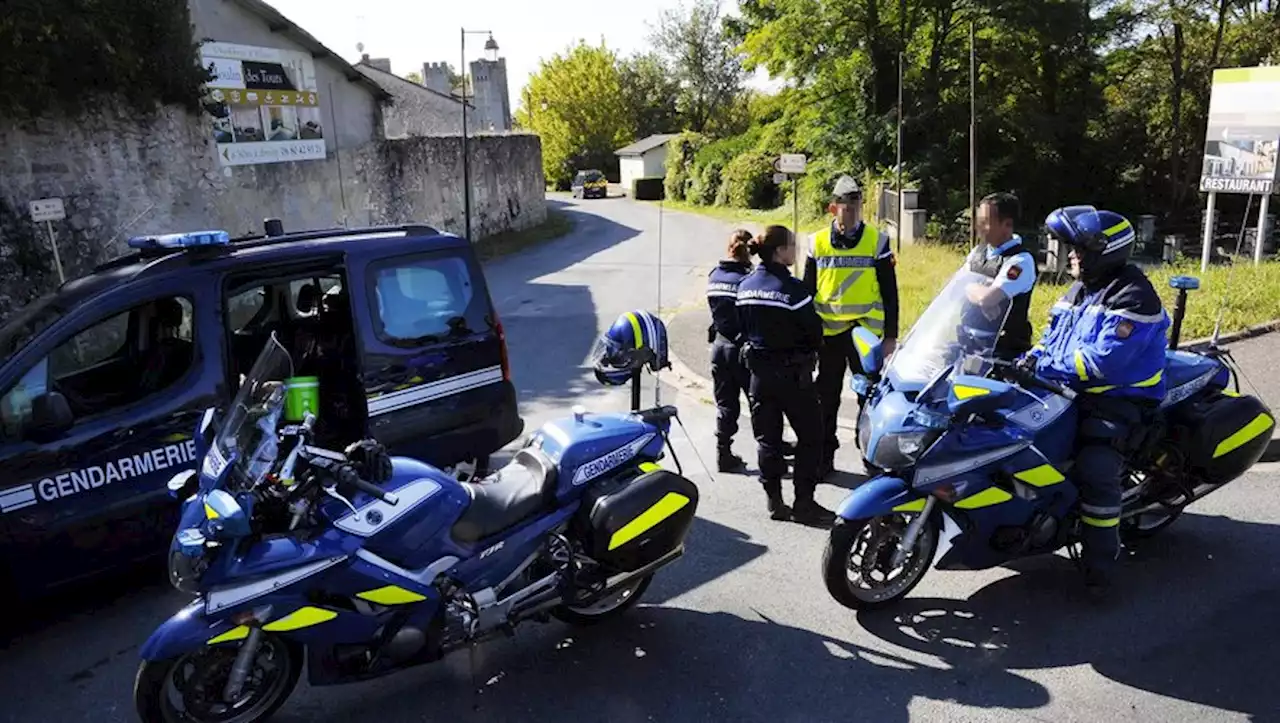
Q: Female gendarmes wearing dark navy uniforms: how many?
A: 2